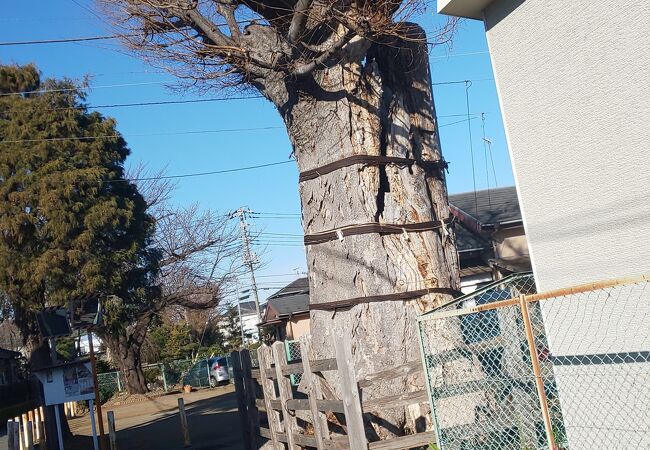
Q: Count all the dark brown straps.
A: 3